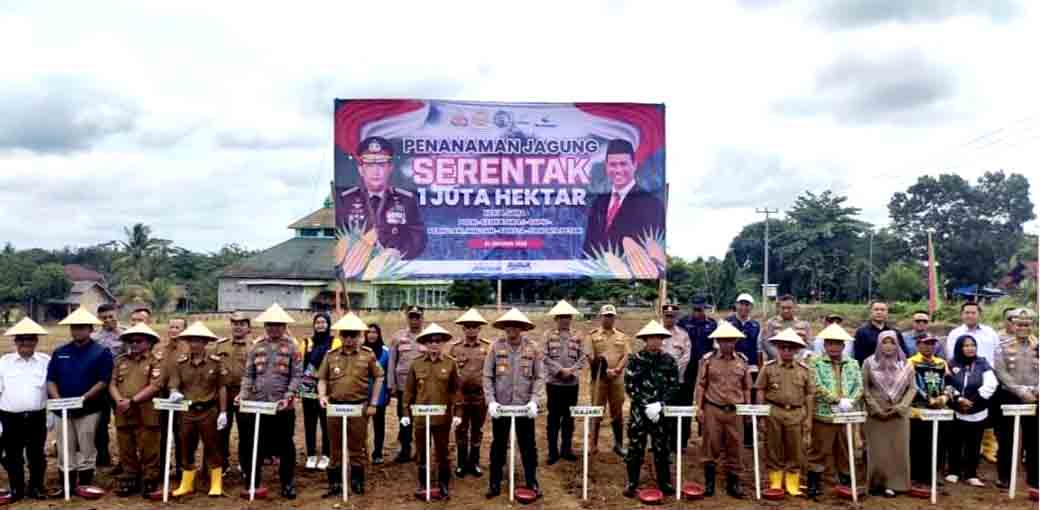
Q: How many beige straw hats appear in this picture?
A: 14